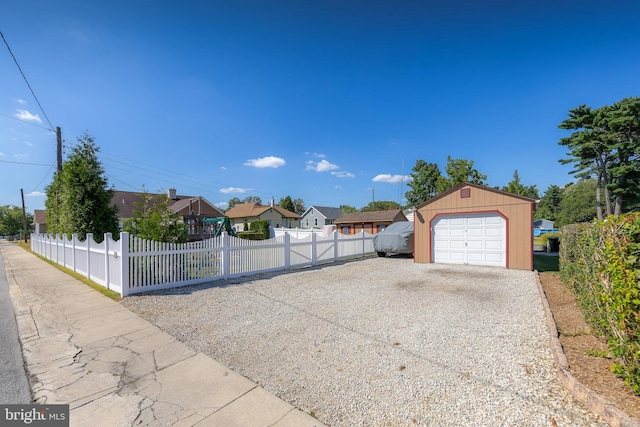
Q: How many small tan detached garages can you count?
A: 1